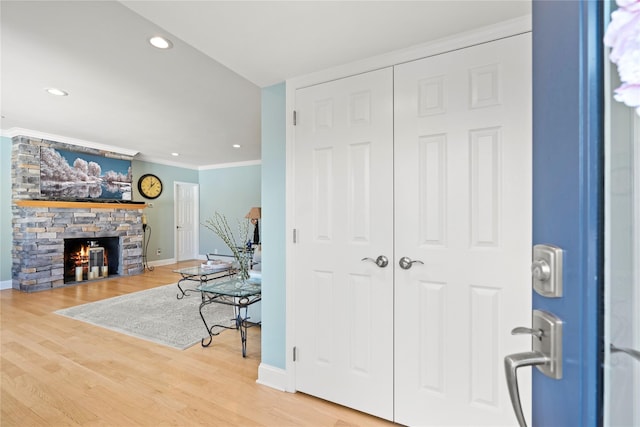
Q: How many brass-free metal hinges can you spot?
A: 3